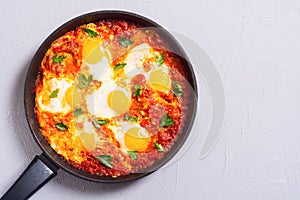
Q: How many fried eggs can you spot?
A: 6